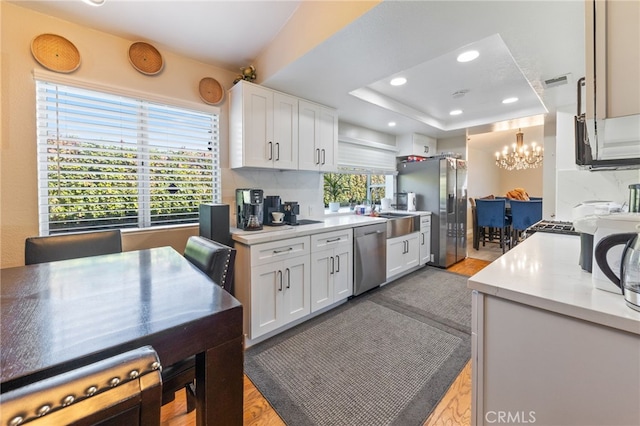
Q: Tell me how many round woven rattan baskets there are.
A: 3